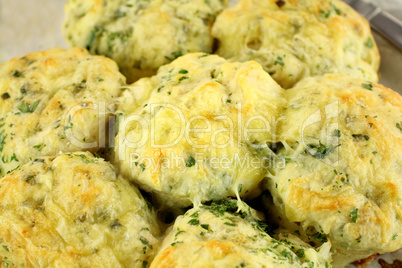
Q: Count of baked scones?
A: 7